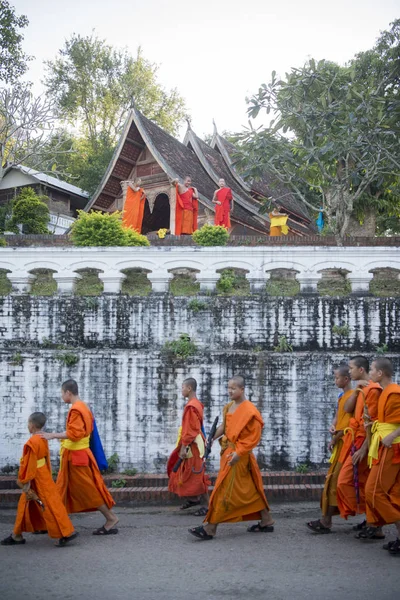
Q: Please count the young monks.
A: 11